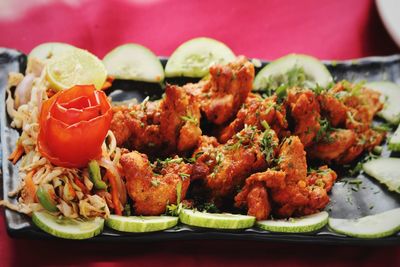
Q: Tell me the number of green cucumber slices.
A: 12